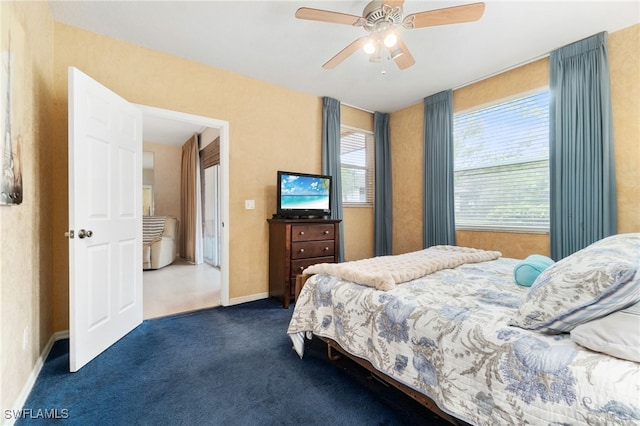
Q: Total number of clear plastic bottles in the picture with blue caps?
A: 0